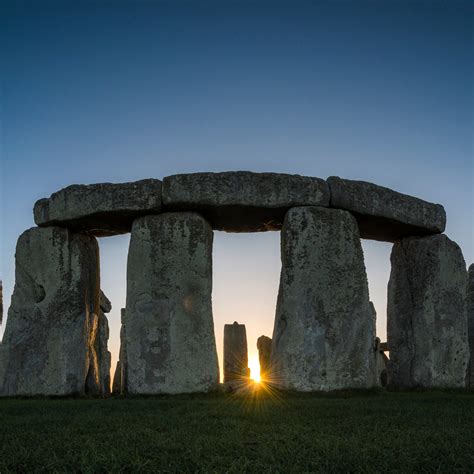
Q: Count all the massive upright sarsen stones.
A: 4